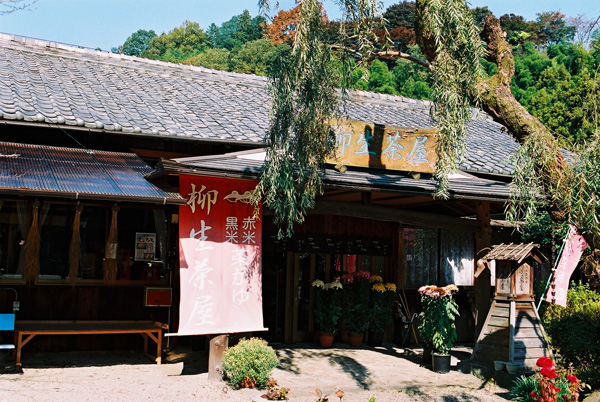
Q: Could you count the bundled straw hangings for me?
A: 3